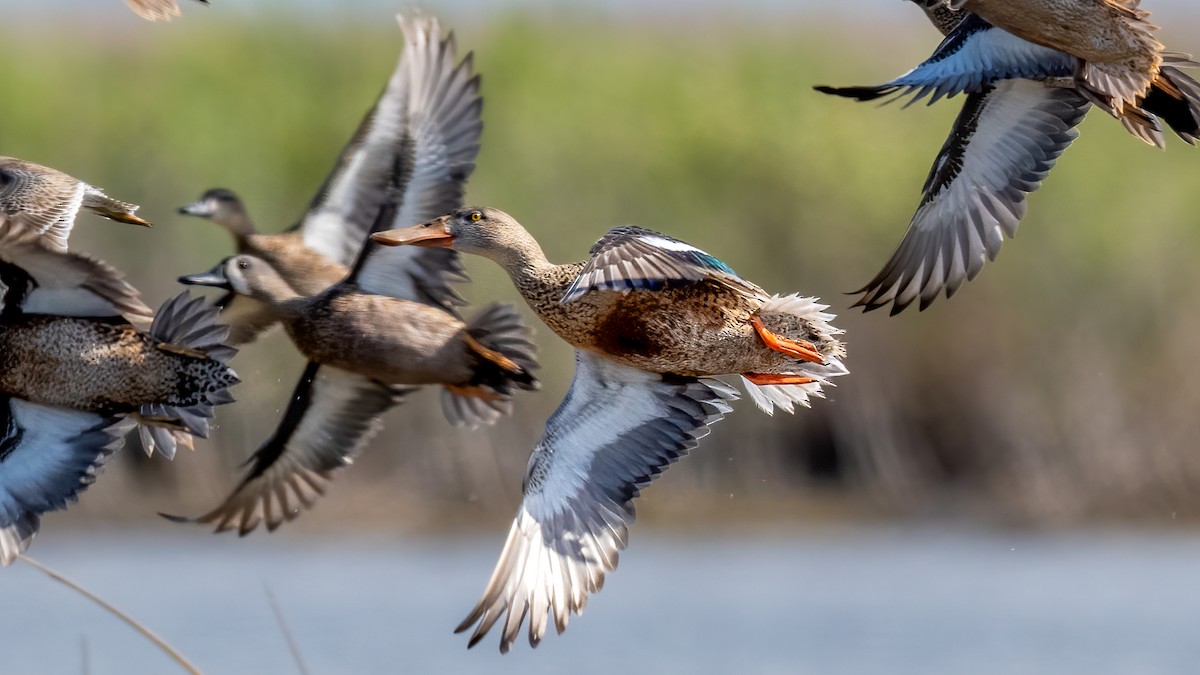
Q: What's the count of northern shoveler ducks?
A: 1